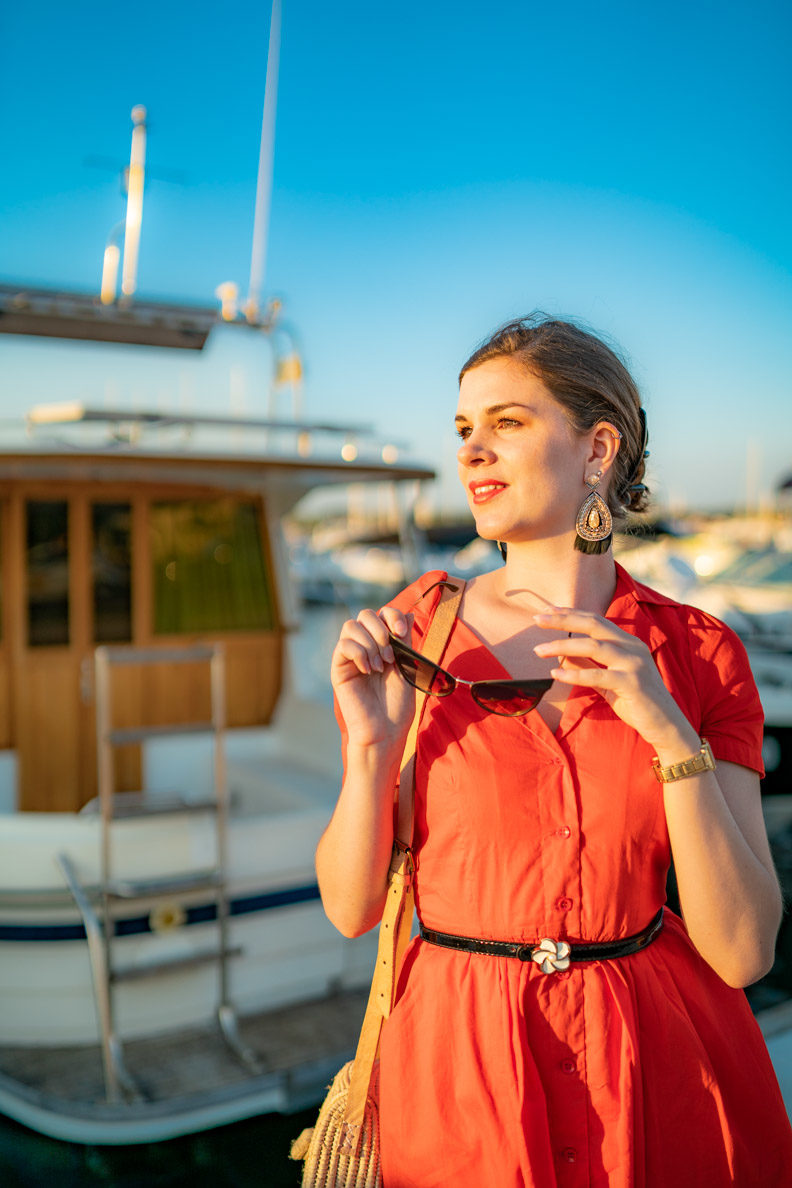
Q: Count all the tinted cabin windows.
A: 3